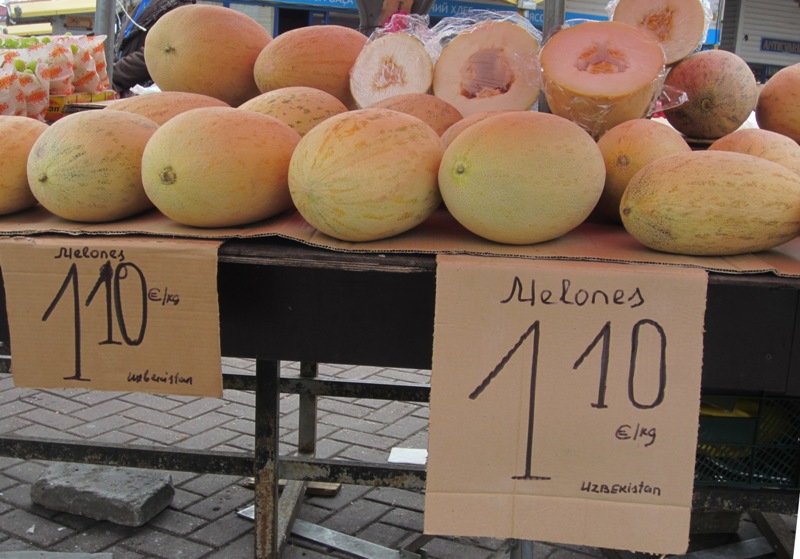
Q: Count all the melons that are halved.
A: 4